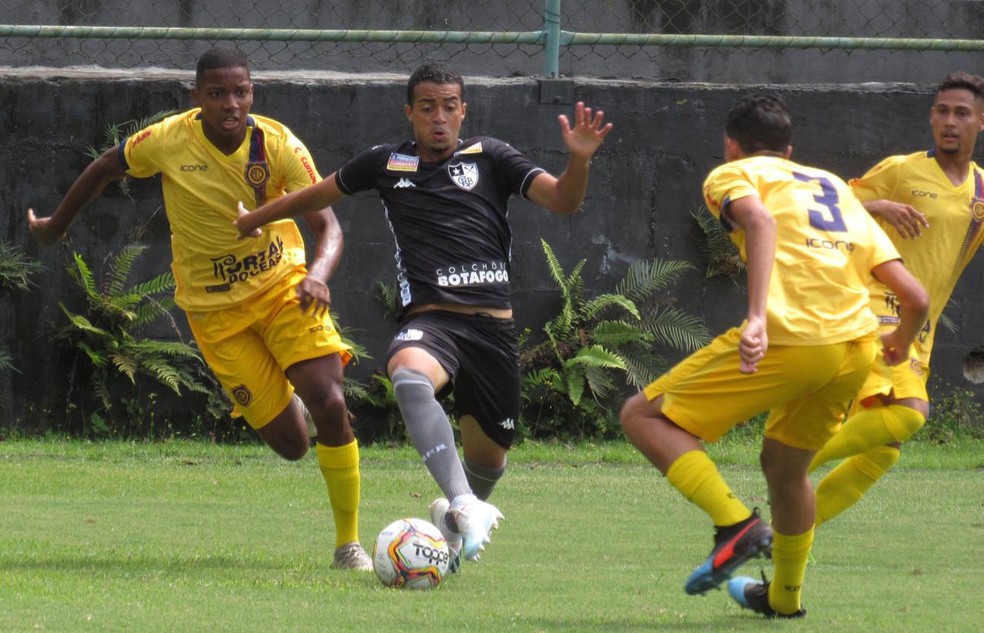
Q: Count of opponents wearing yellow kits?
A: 3